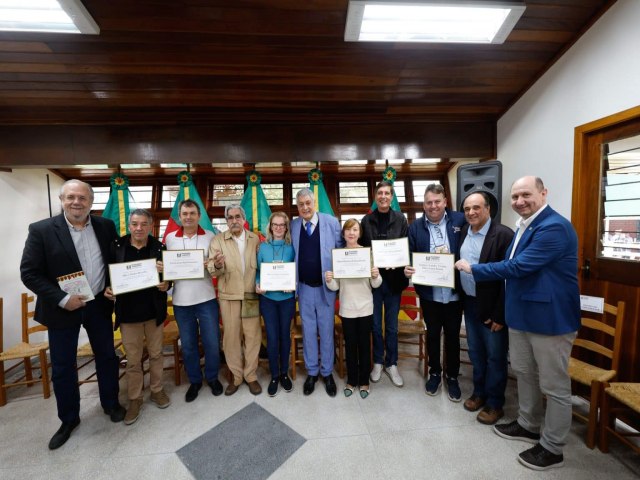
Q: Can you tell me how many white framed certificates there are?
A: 6